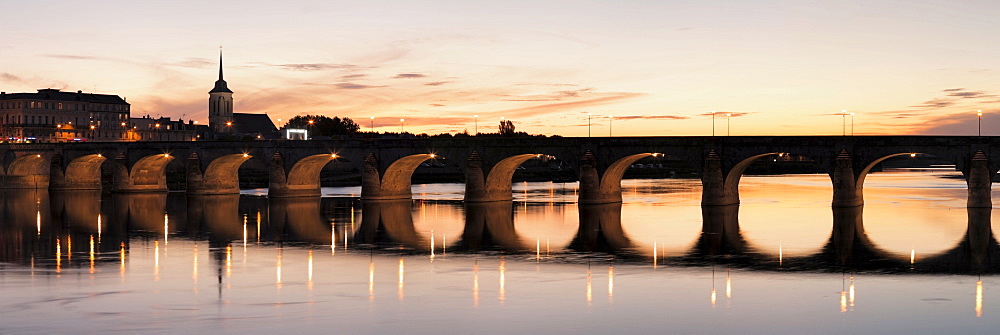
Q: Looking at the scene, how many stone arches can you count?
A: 10